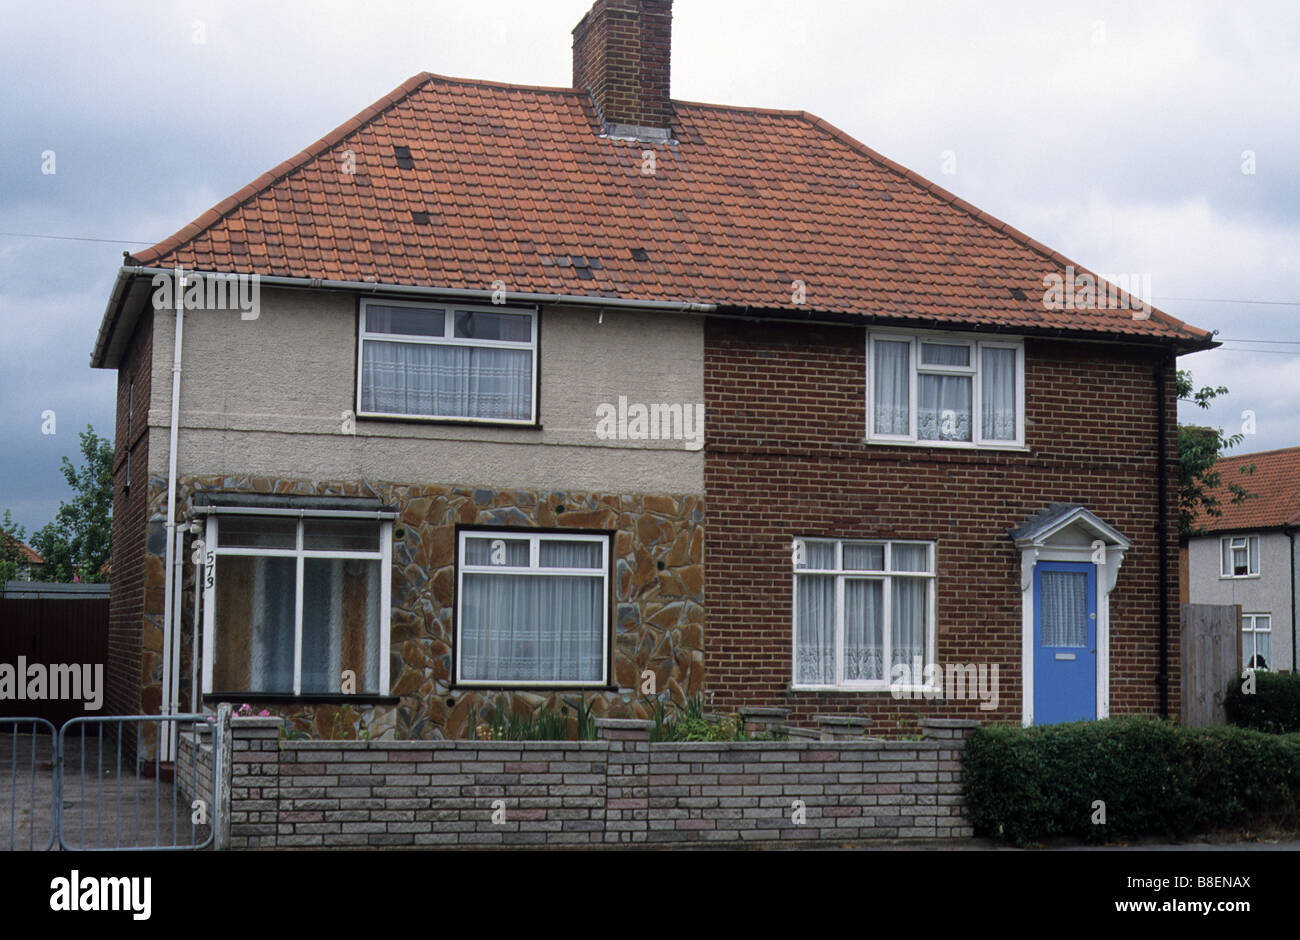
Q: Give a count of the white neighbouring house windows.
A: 2